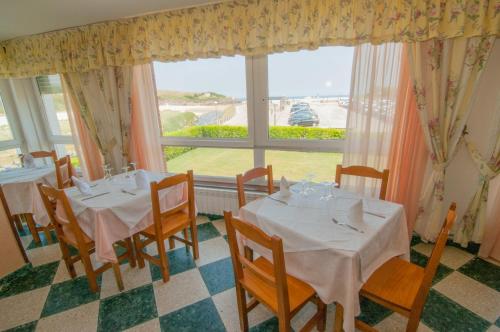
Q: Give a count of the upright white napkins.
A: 5